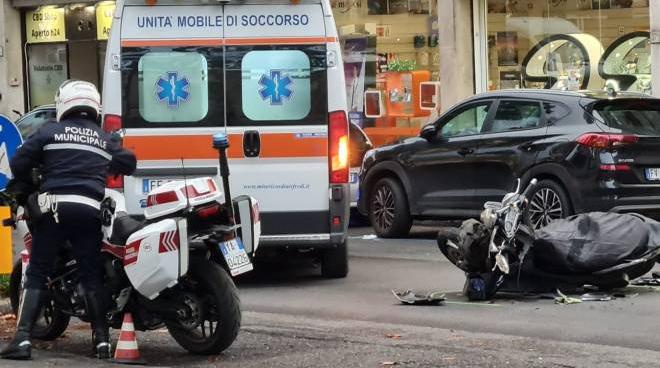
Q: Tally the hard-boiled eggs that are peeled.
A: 0